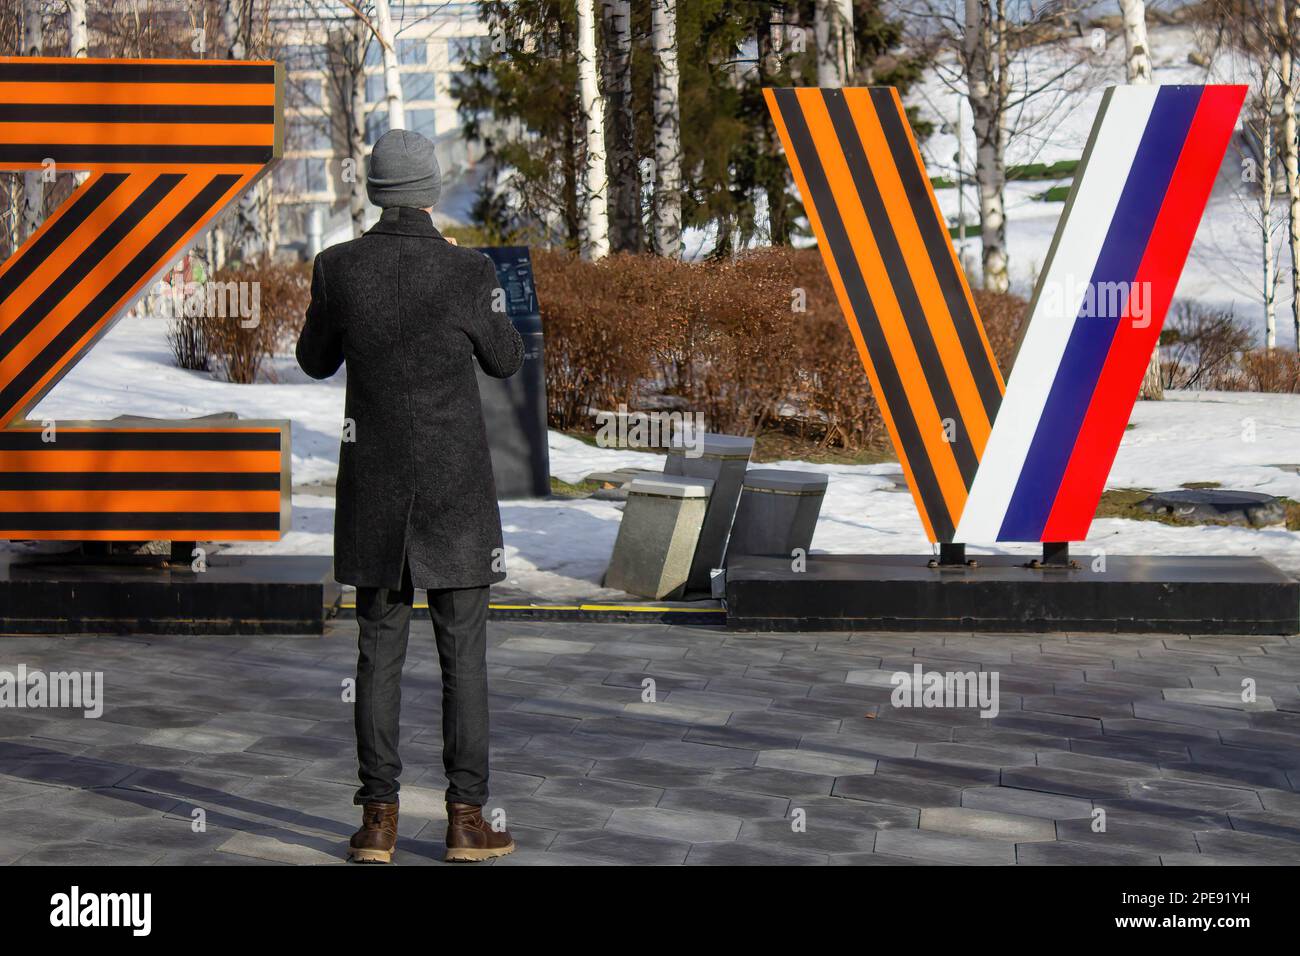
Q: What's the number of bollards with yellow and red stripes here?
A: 0